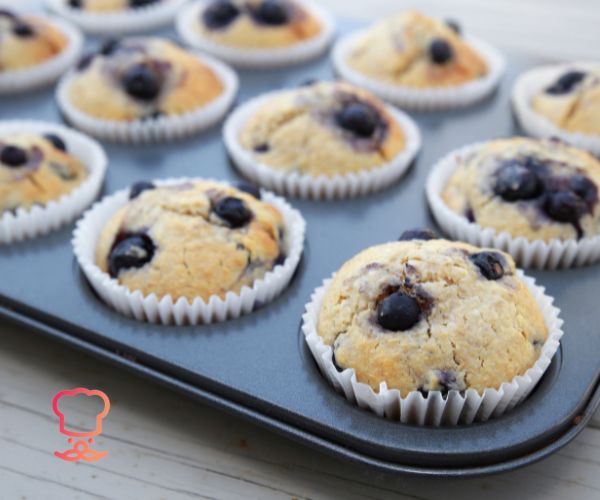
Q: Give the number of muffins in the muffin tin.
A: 11